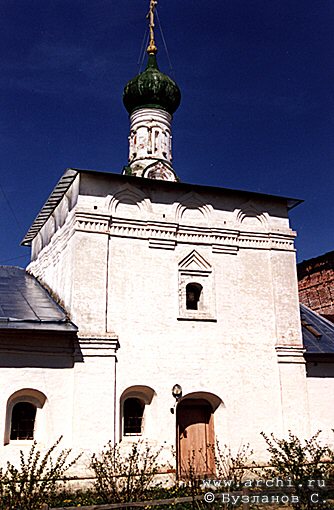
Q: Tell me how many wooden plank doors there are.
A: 1